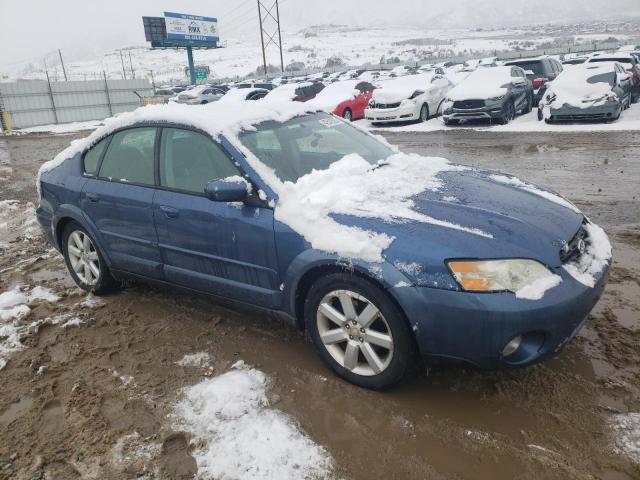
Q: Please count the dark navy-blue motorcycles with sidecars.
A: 0